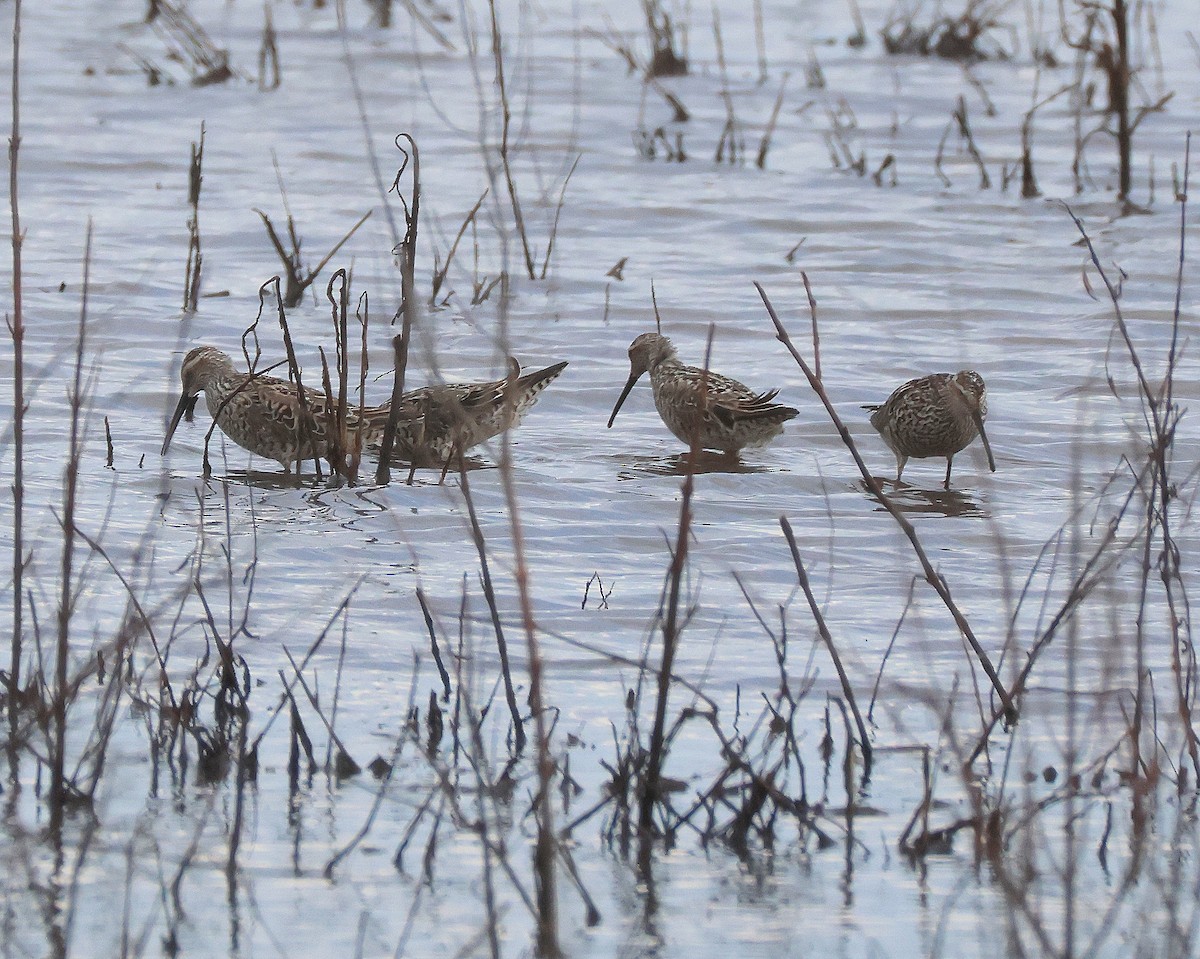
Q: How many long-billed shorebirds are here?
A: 4